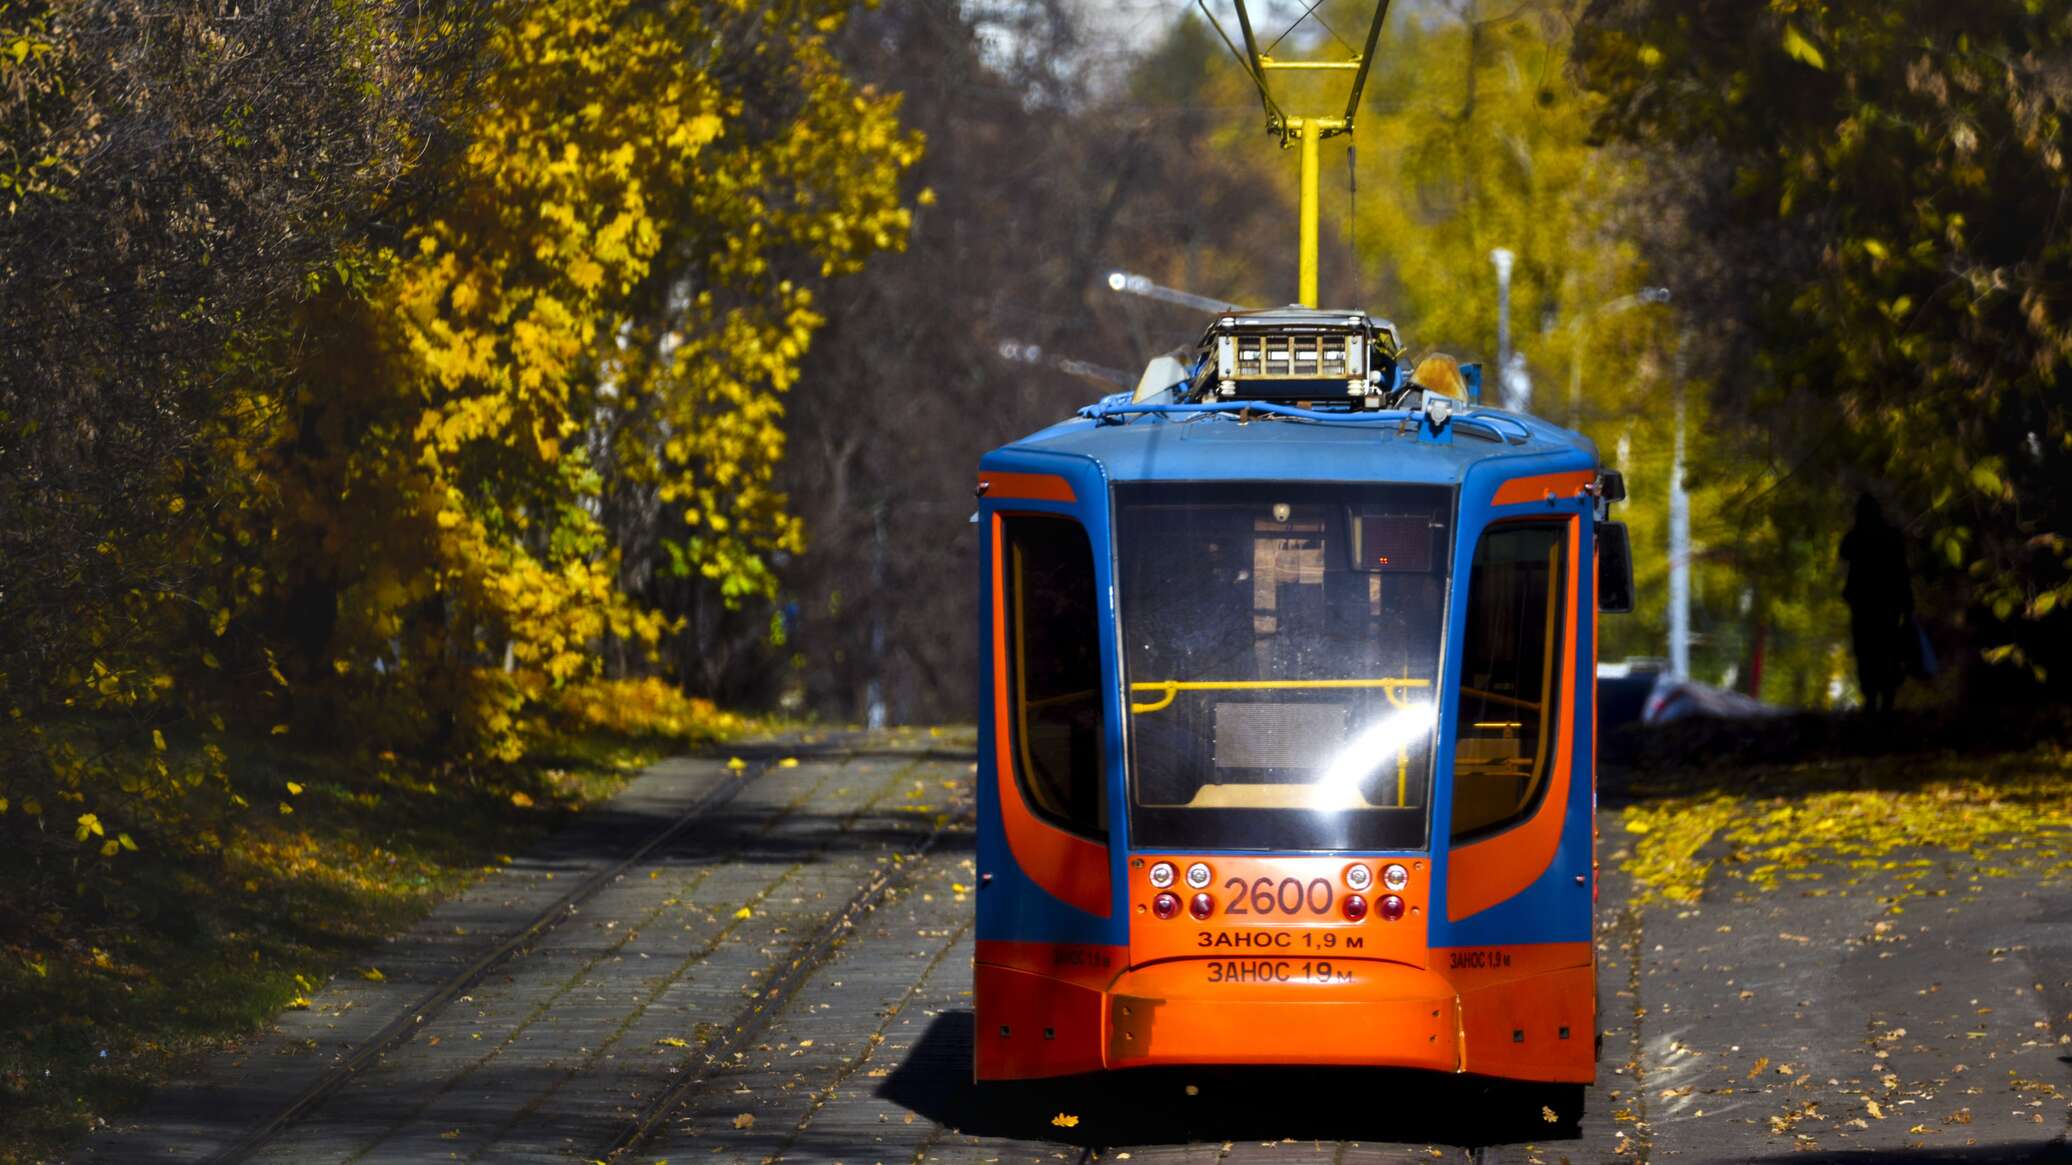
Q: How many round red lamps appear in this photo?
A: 4